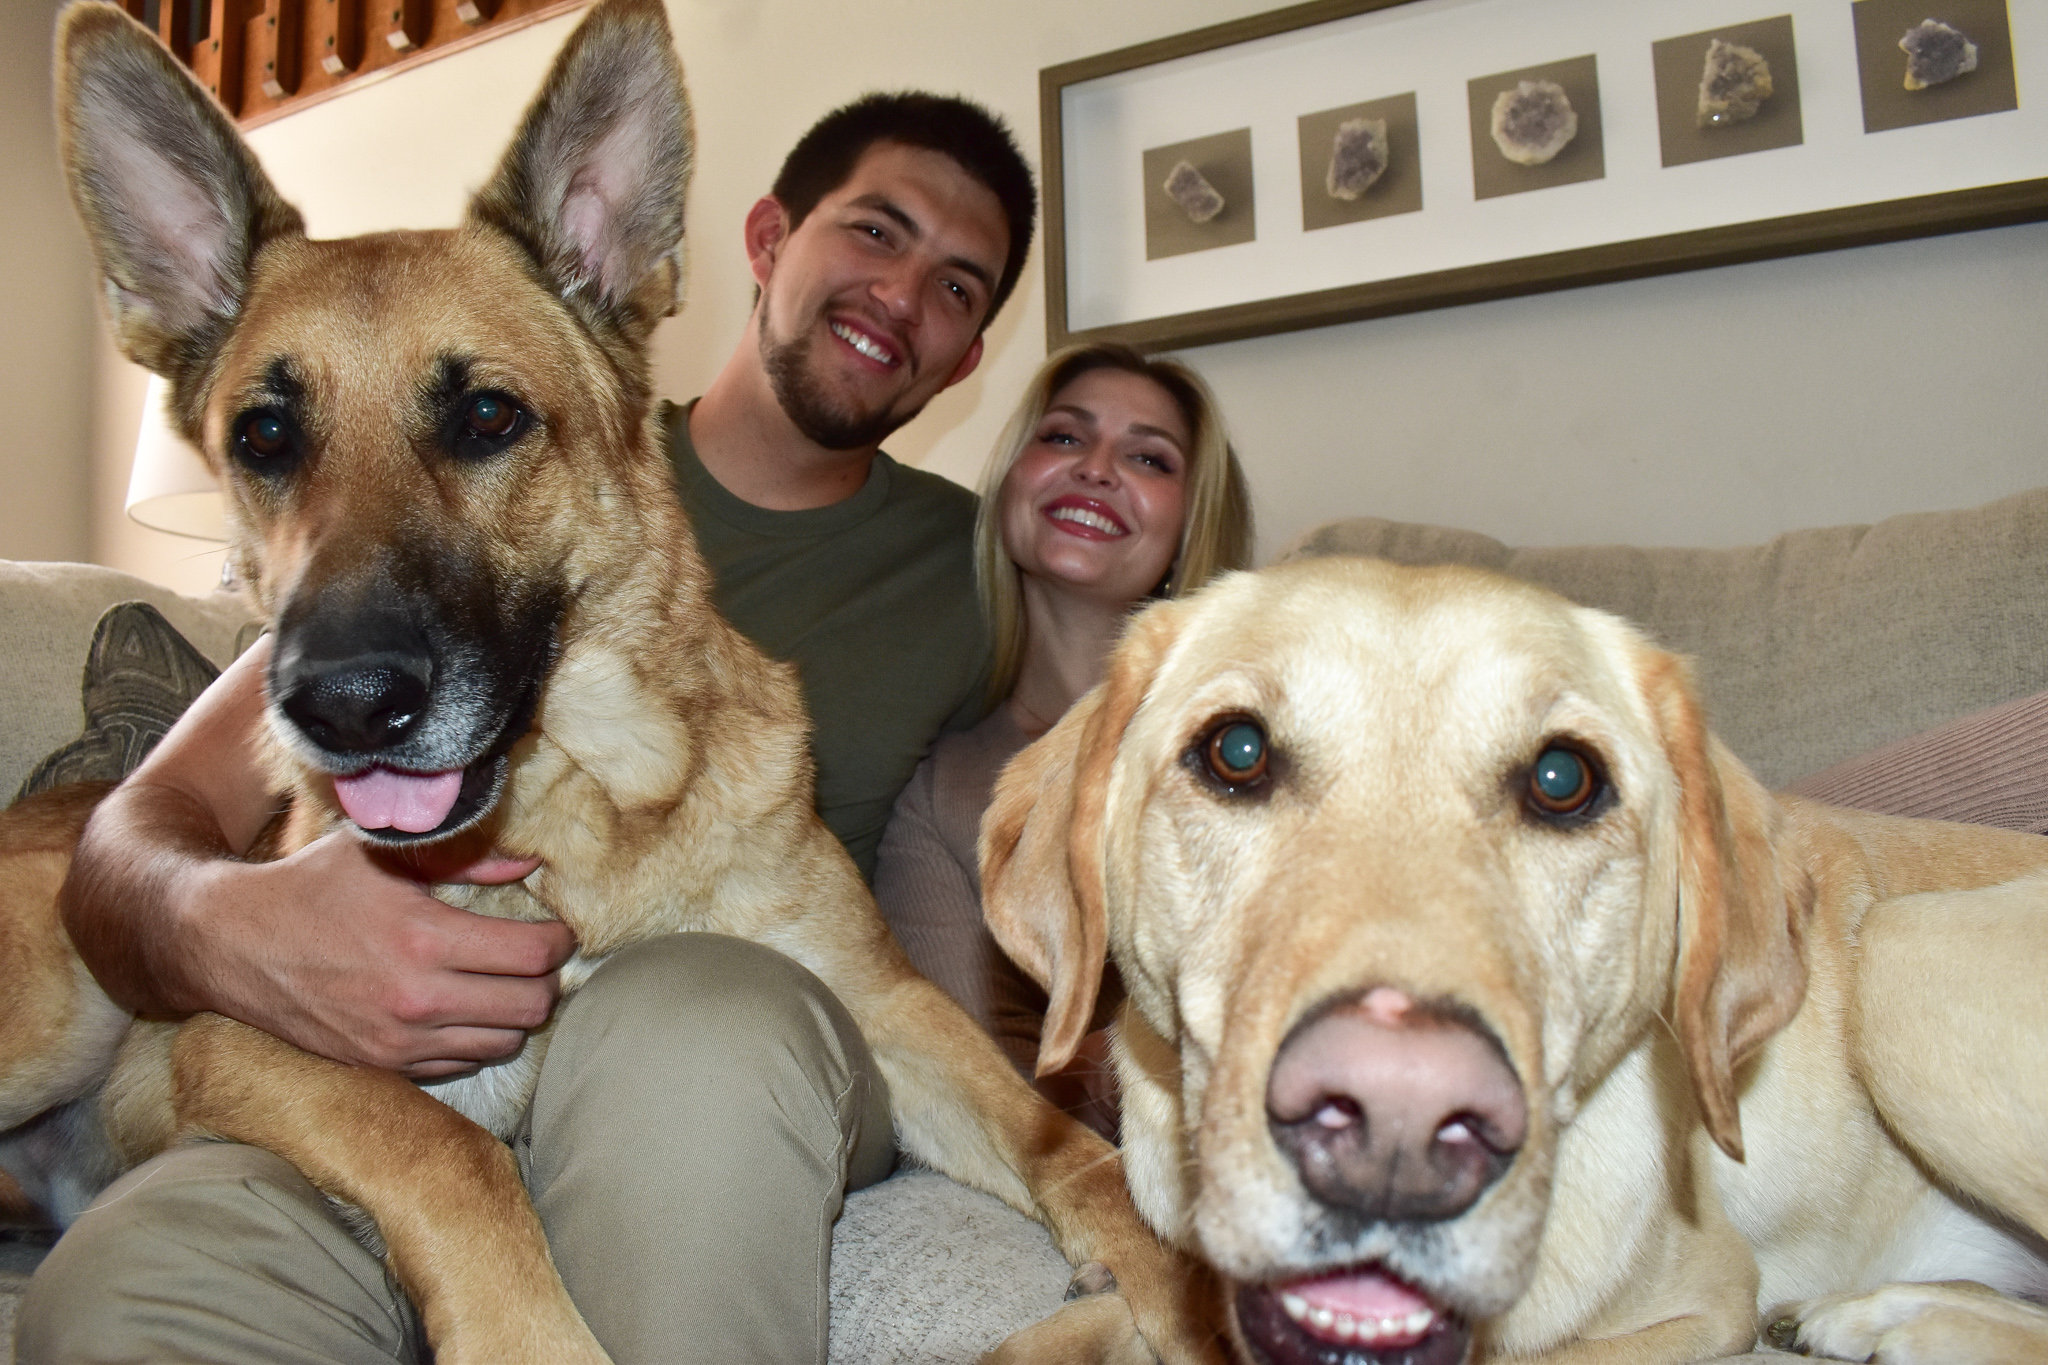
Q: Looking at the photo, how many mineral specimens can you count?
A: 5